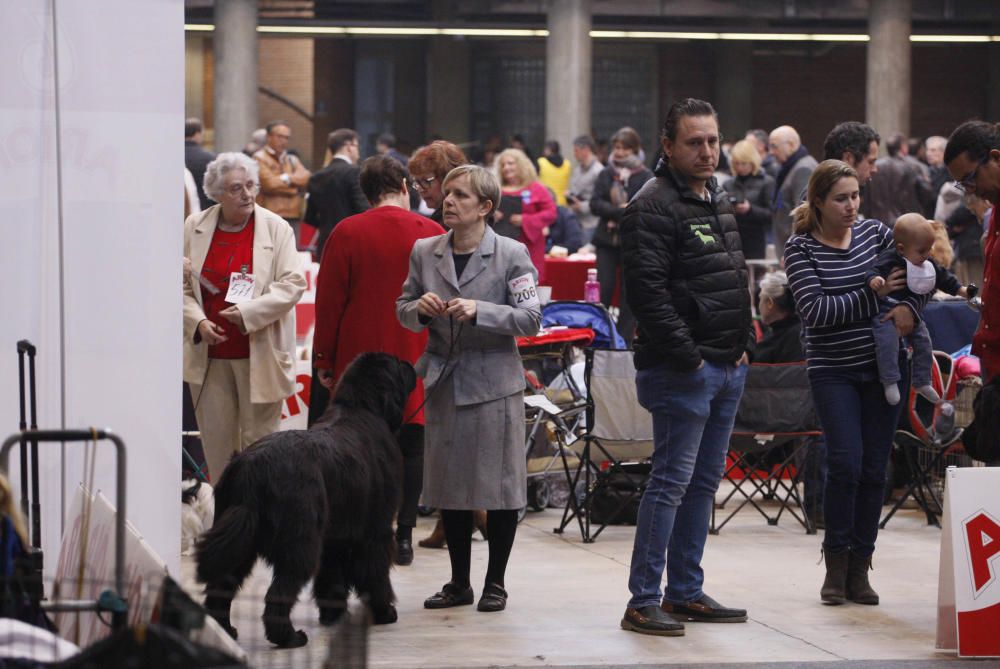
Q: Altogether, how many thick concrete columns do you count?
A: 3